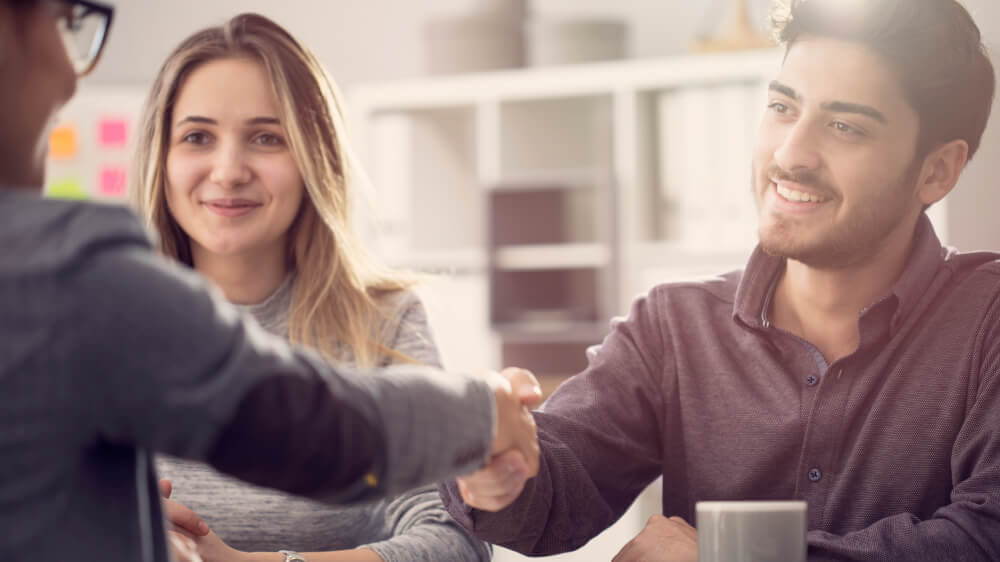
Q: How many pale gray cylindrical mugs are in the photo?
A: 1